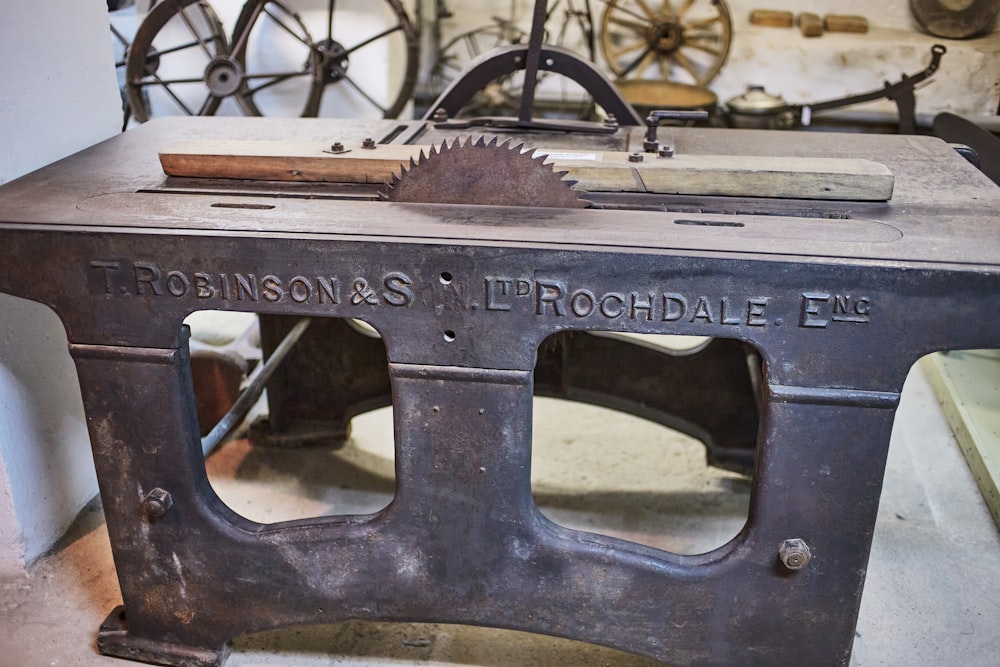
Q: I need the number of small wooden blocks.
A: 3